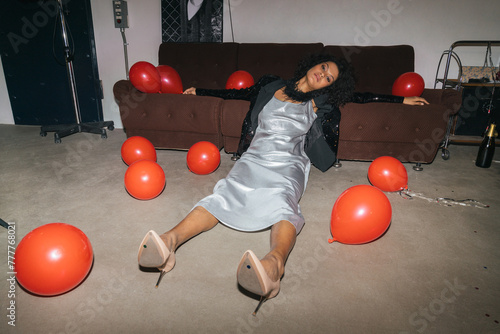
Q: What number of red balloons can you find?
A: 10